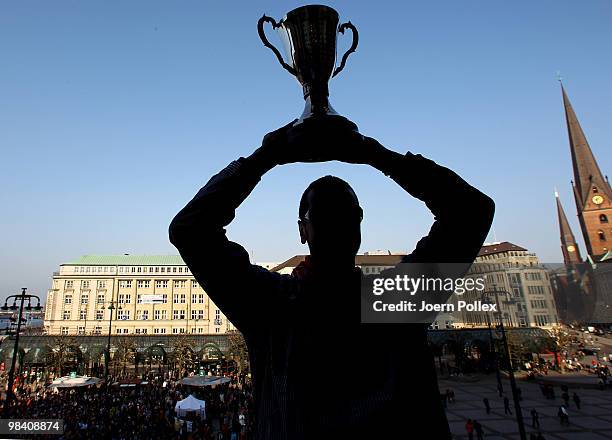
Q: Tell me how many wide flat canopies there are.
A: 2